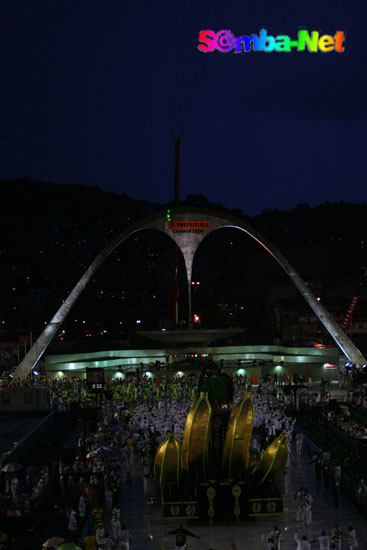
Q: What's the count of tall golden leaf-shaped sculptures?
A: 4